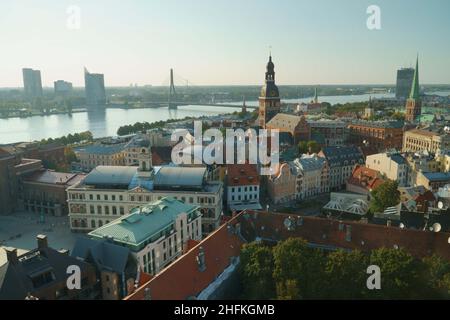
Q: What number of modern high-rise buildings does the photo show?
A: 4